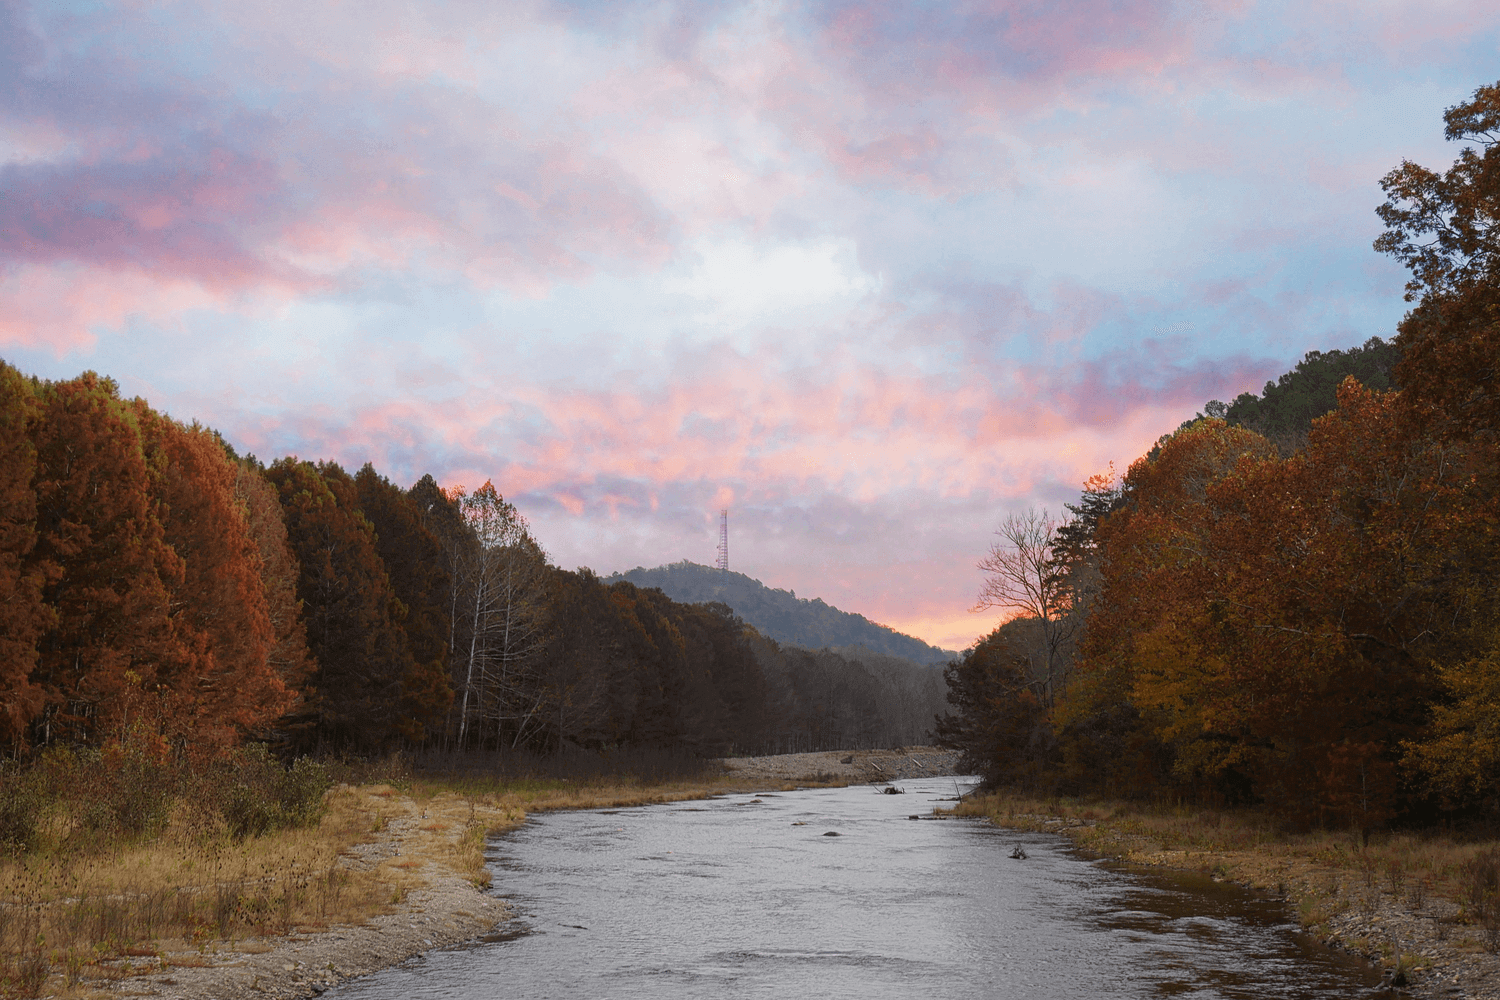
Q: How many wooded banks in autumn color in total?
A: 2